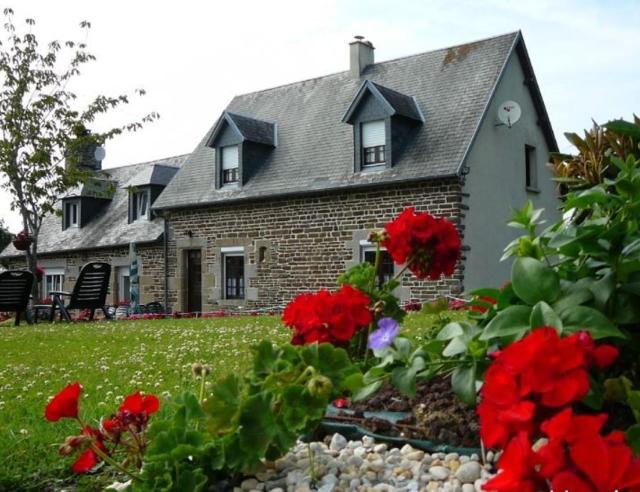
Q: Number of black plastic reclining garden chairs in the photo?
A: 2